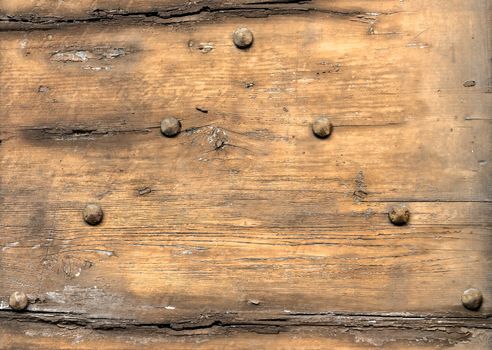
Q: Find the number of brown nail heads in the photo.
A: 7